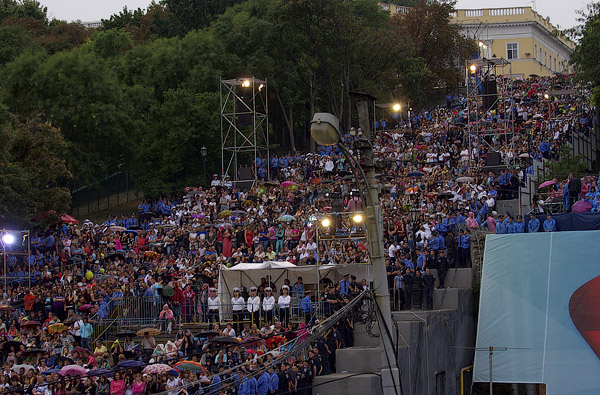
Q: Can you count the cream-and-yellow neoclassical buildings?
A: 1